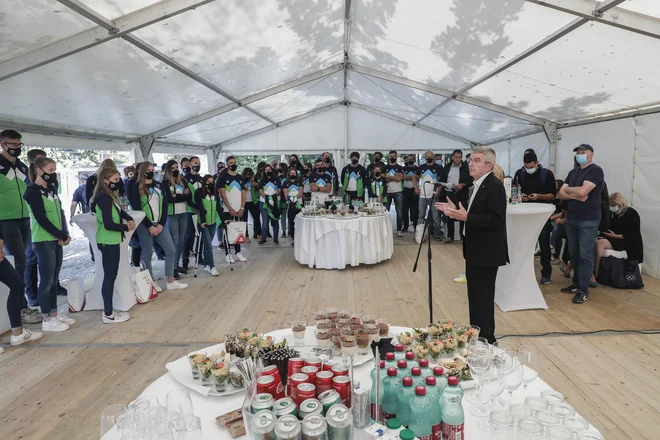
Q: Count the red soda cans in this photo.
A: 11